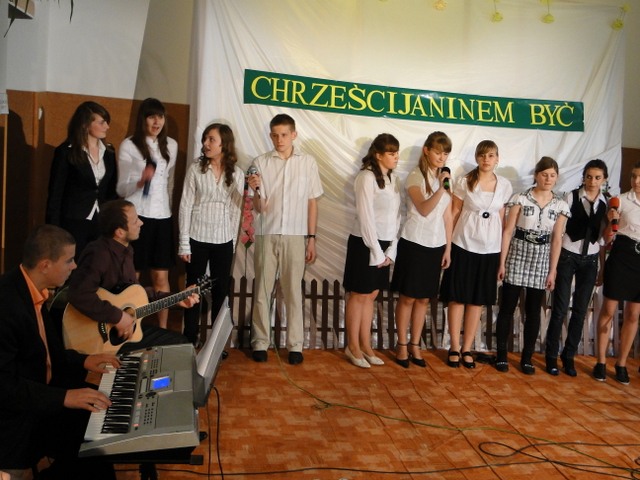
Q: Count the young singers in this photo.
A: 10